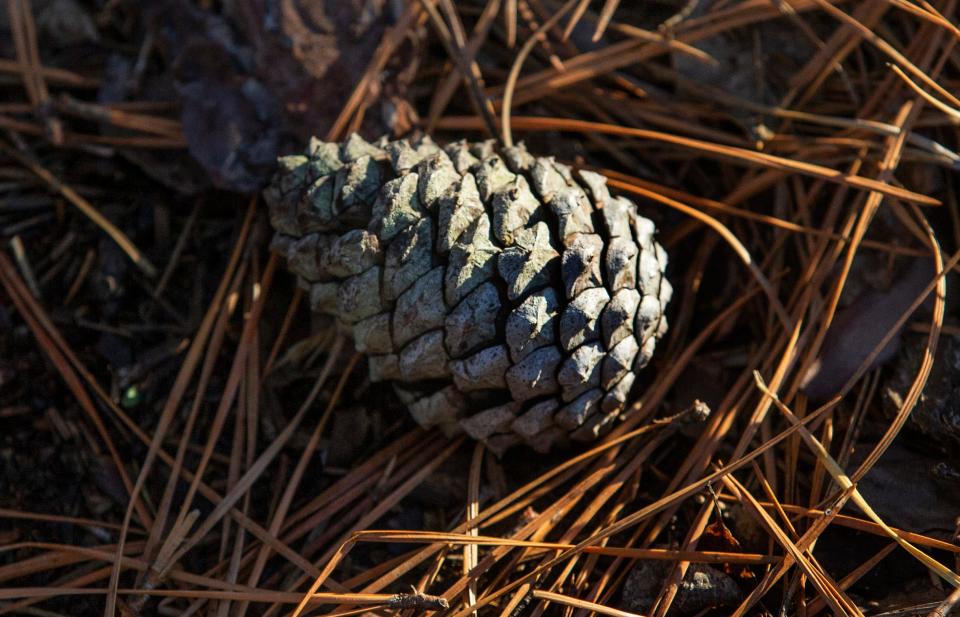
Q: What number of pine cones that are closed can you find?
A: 1